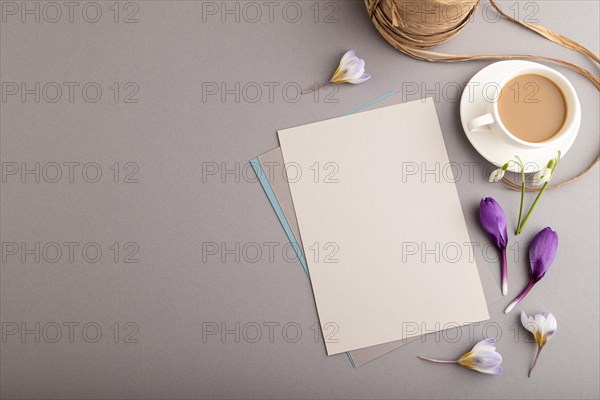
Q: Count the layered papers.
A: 3